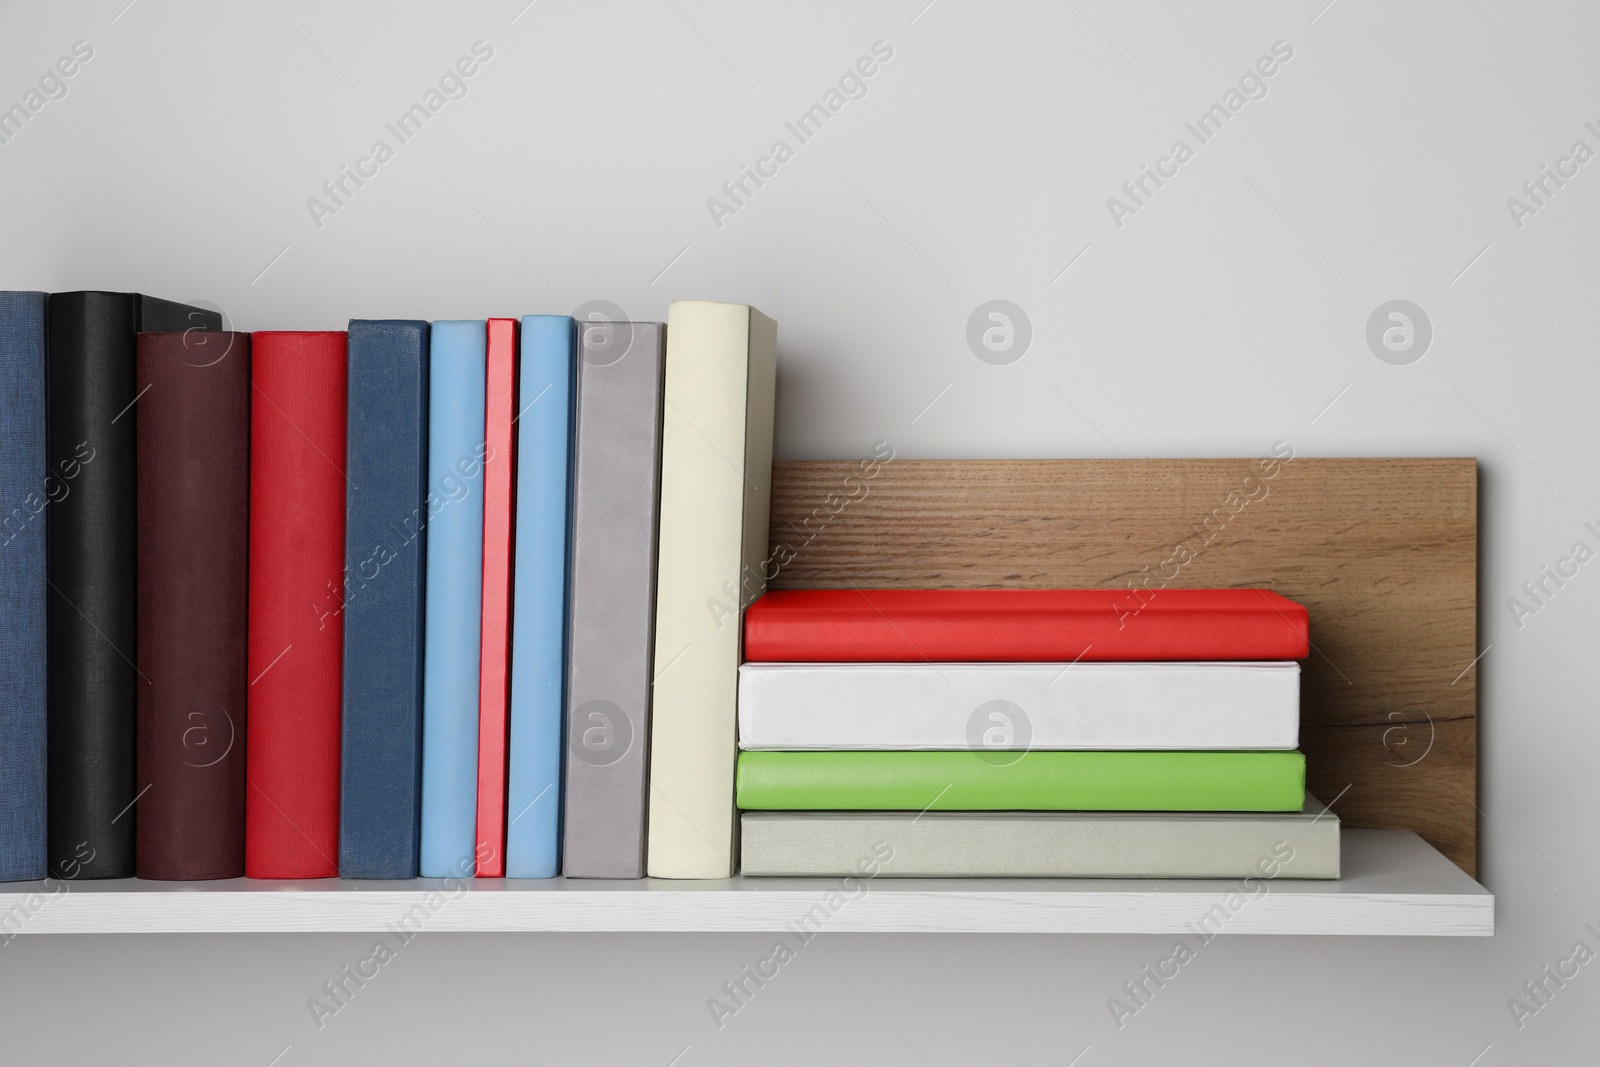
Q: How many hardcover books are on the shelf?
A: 14